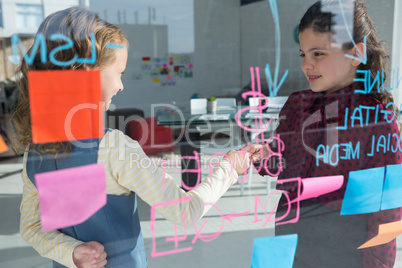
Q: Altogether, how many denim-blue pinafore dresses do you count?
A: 1